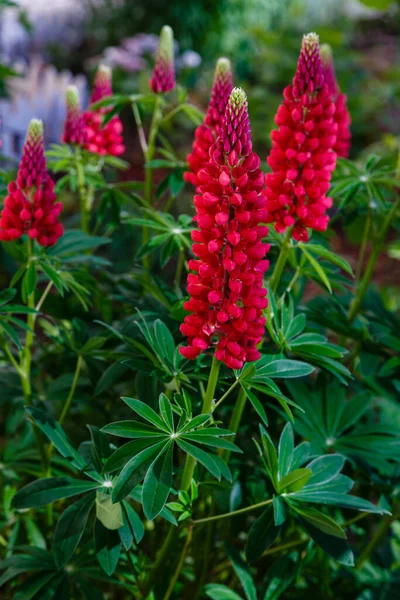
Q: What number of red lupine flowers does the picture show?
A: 8